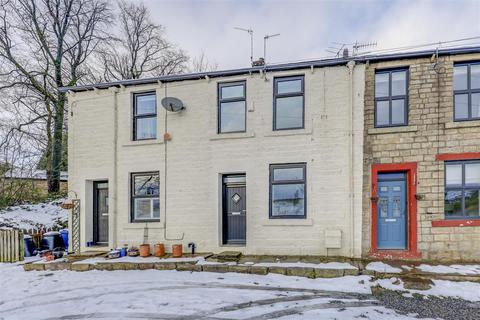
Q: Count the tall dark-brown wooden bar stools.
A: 0